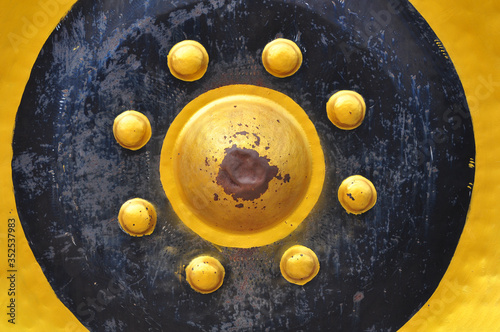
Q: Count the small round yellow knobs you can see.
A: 8